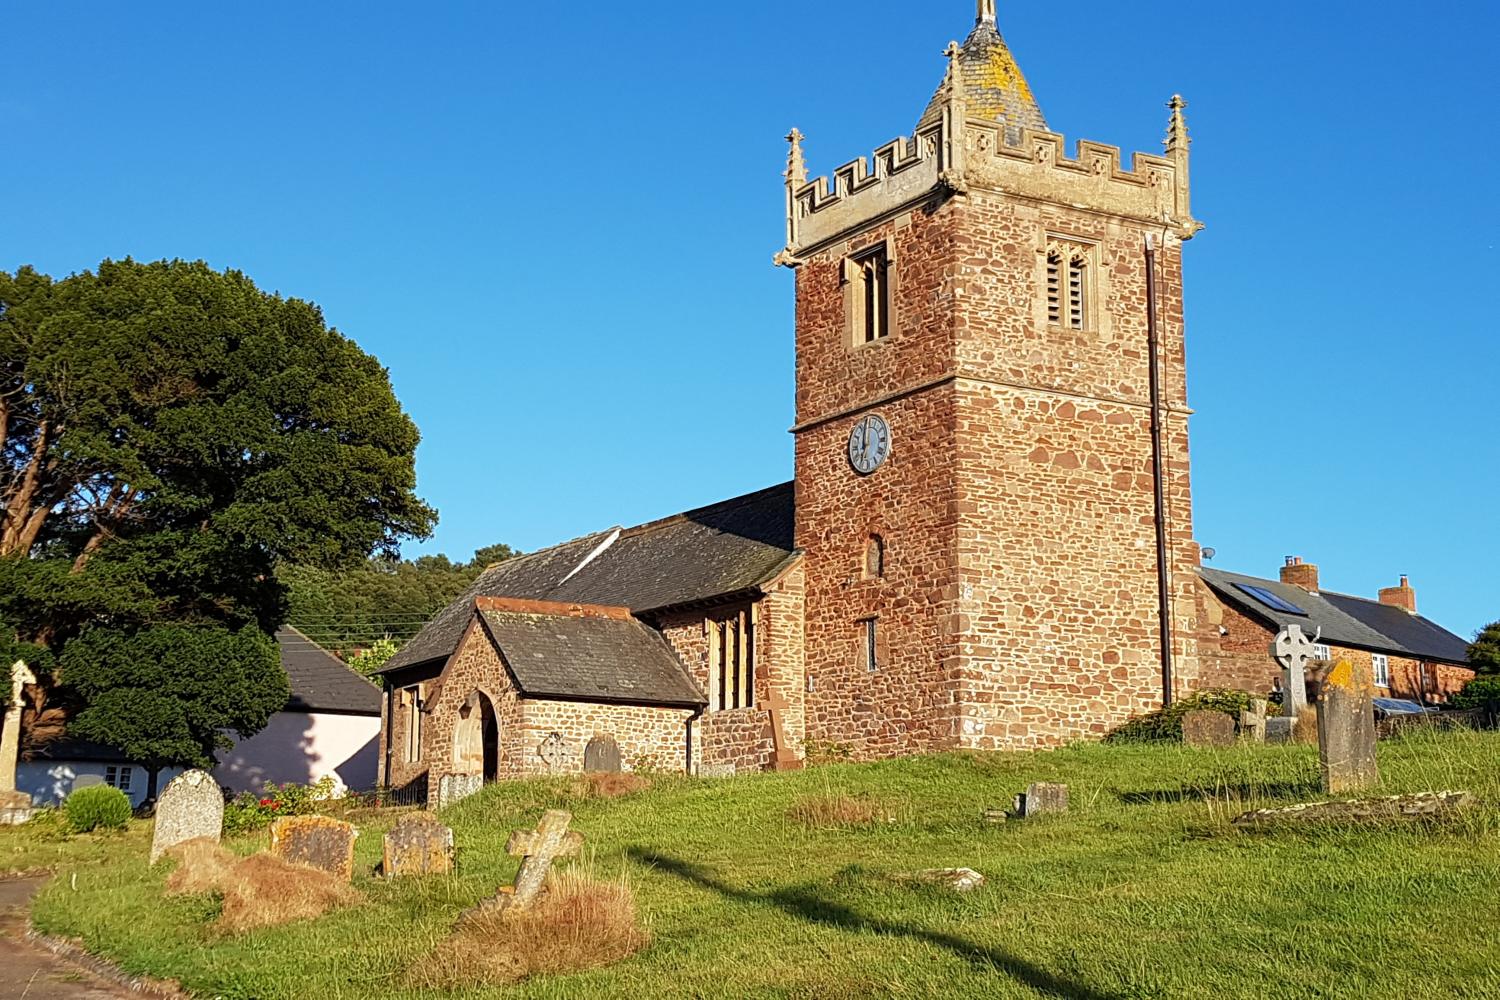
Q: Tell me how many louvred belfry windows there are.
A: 2